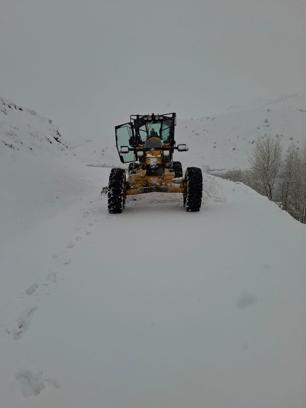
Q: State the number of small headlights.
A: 4